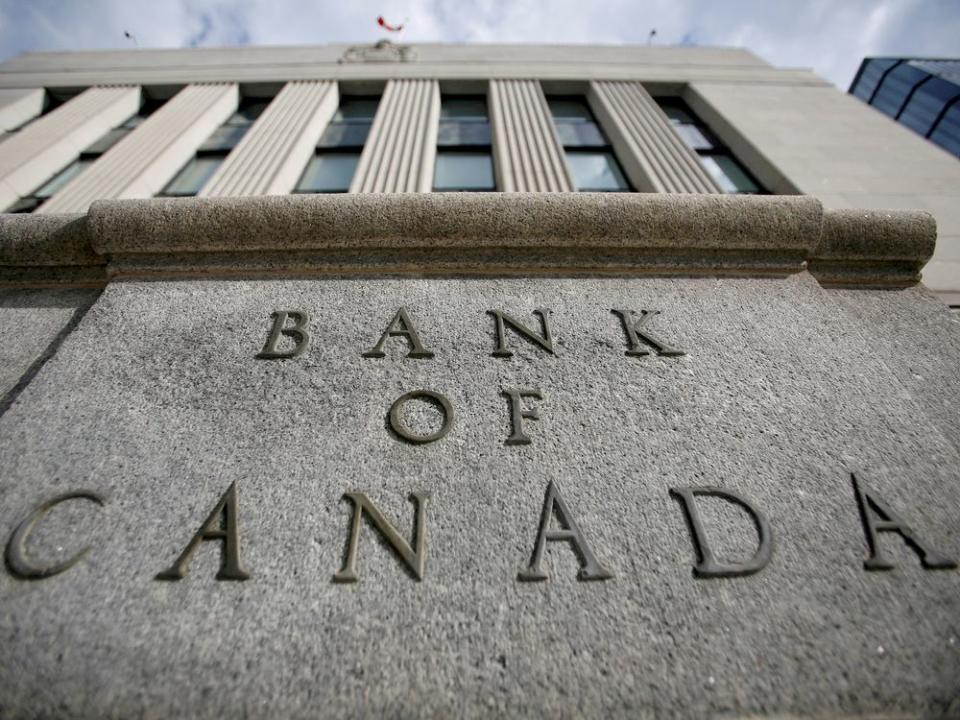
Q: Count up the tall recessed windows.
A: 7